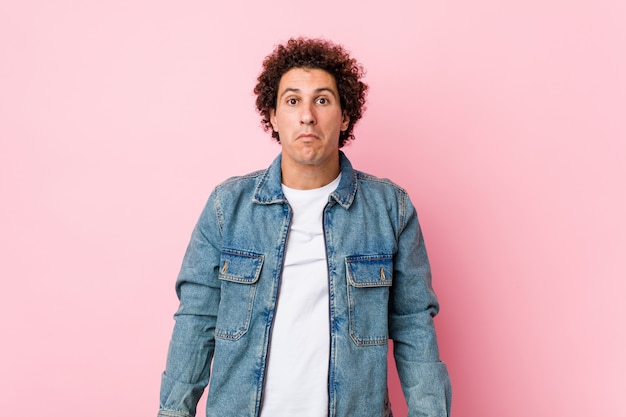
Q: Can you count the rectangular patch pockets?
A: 2